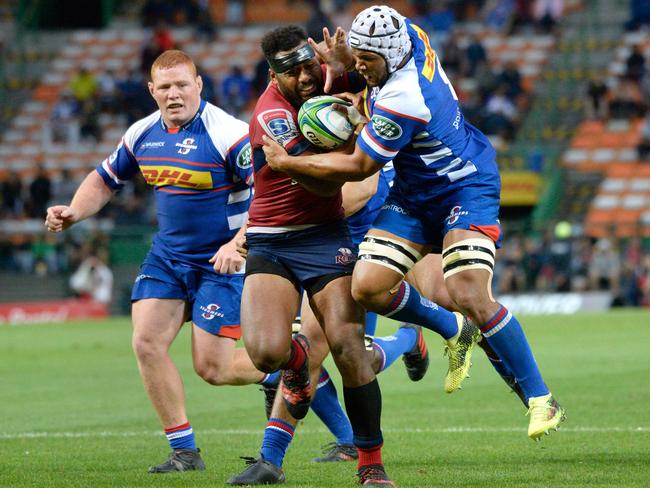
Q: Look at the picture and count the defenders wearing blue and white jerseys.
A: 3